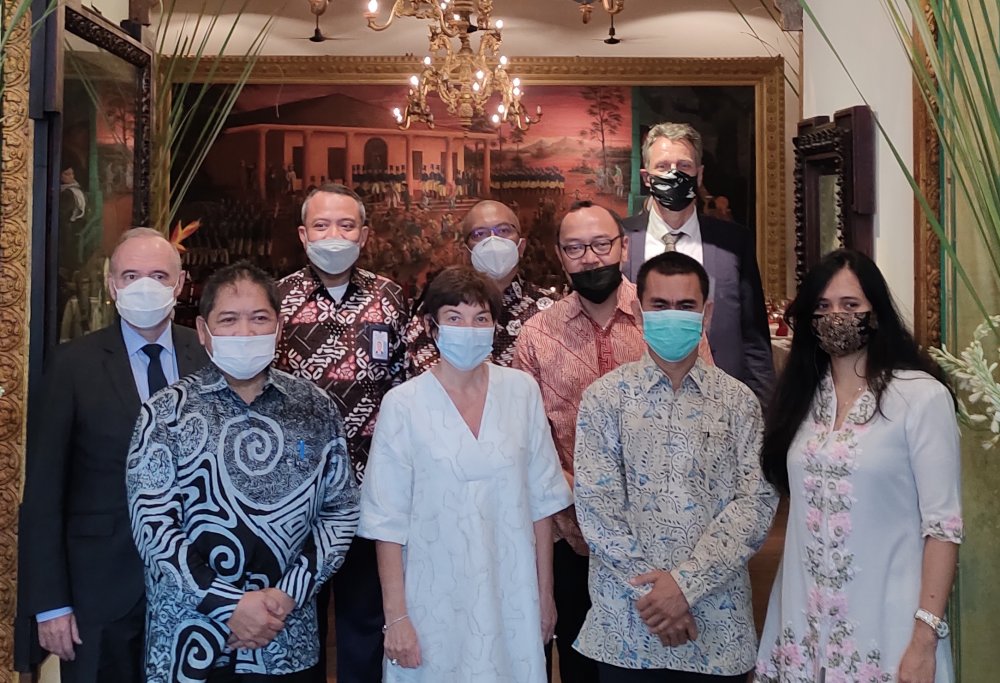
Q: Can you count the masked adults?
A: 9